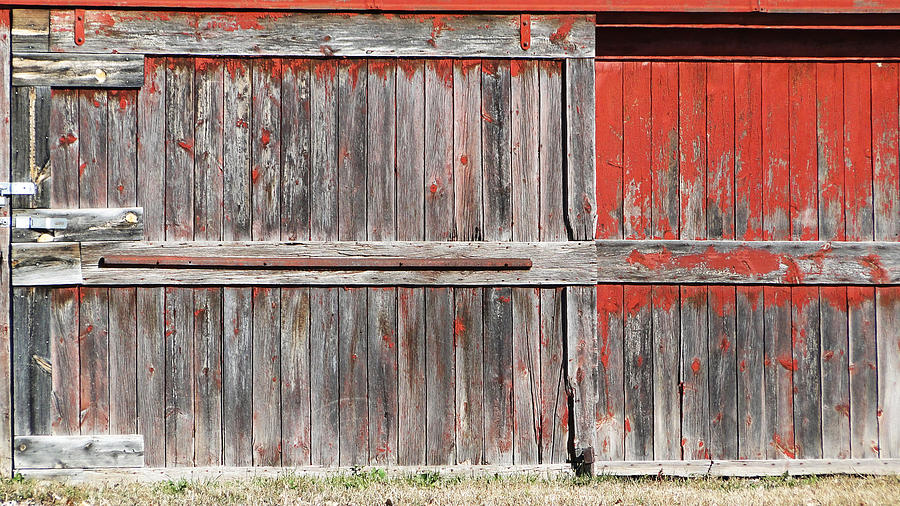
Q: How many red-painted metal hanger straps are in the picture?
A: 2